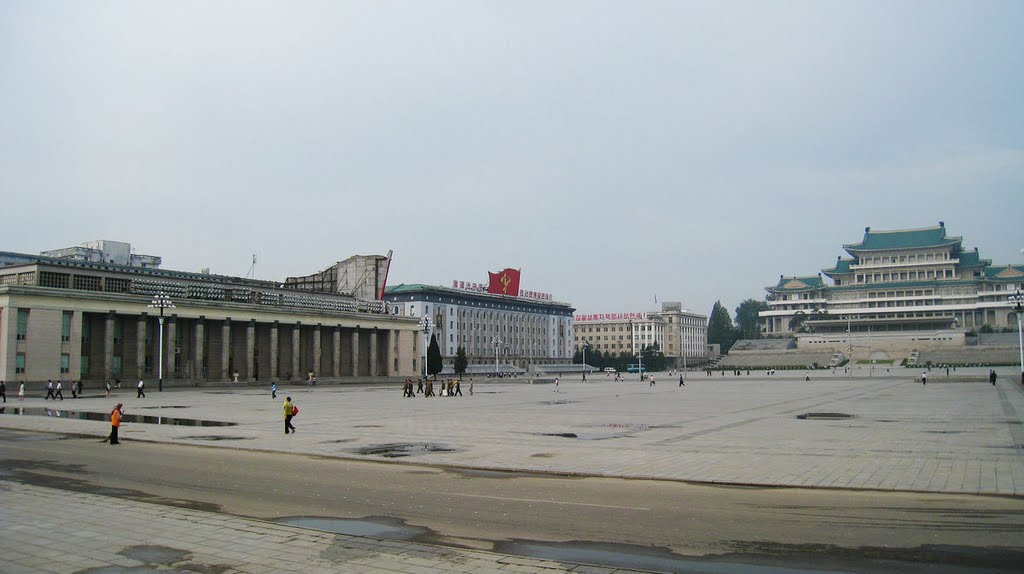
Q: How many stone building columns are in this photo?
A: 12